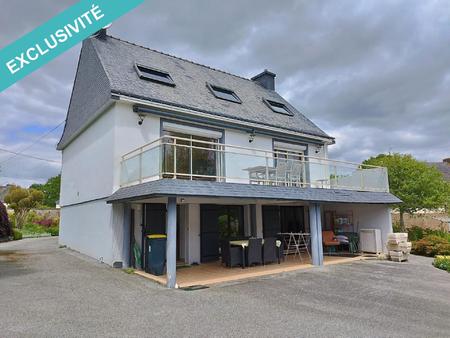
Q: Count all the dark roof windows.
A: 3